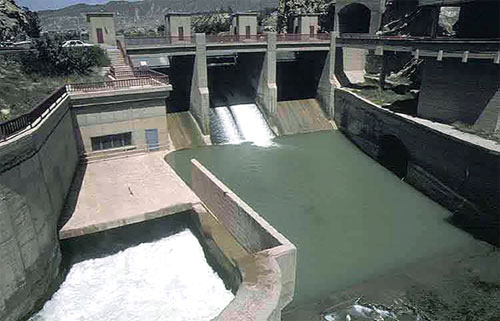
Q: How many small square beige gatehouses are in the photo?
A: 4